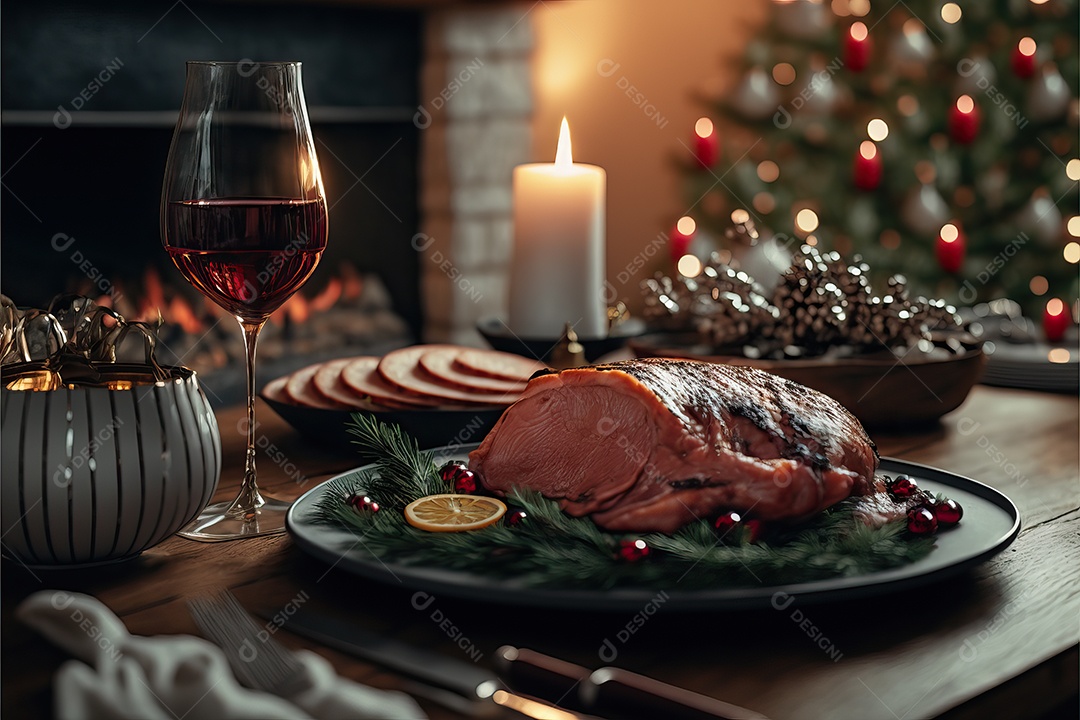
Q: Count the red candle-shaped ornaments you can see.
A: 8